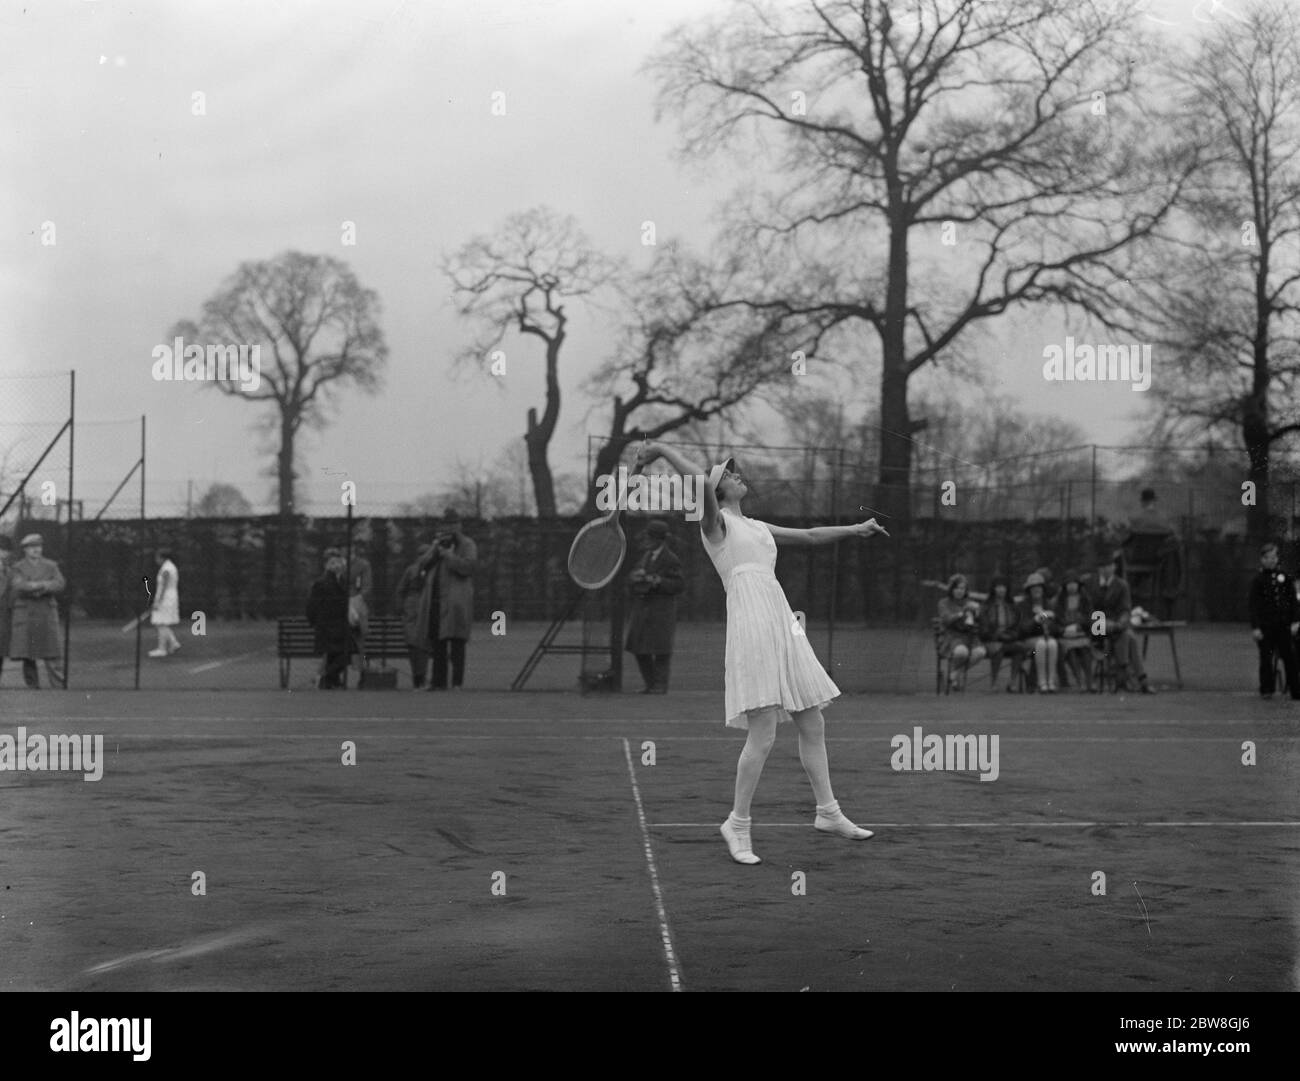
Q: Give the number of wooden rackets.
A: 2